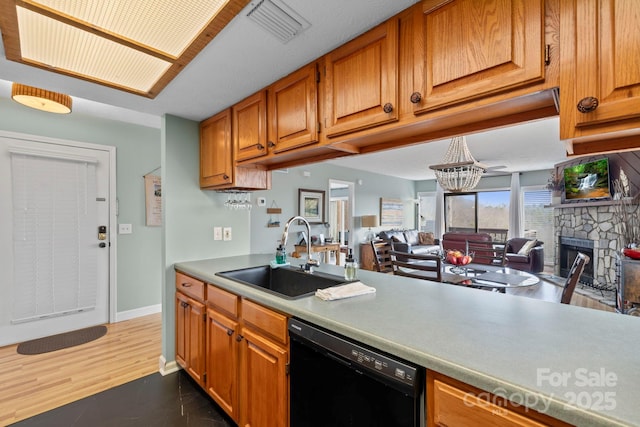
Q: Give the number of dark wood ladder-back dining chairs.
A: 4